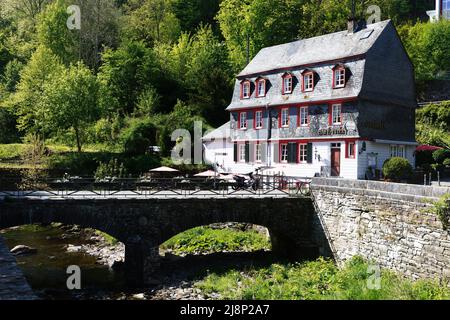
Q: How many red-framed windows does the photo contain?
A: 15